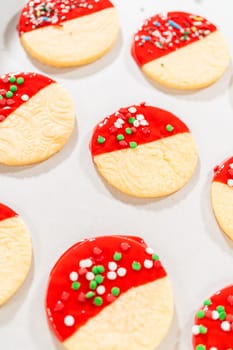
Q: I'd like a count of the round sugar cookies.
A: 8